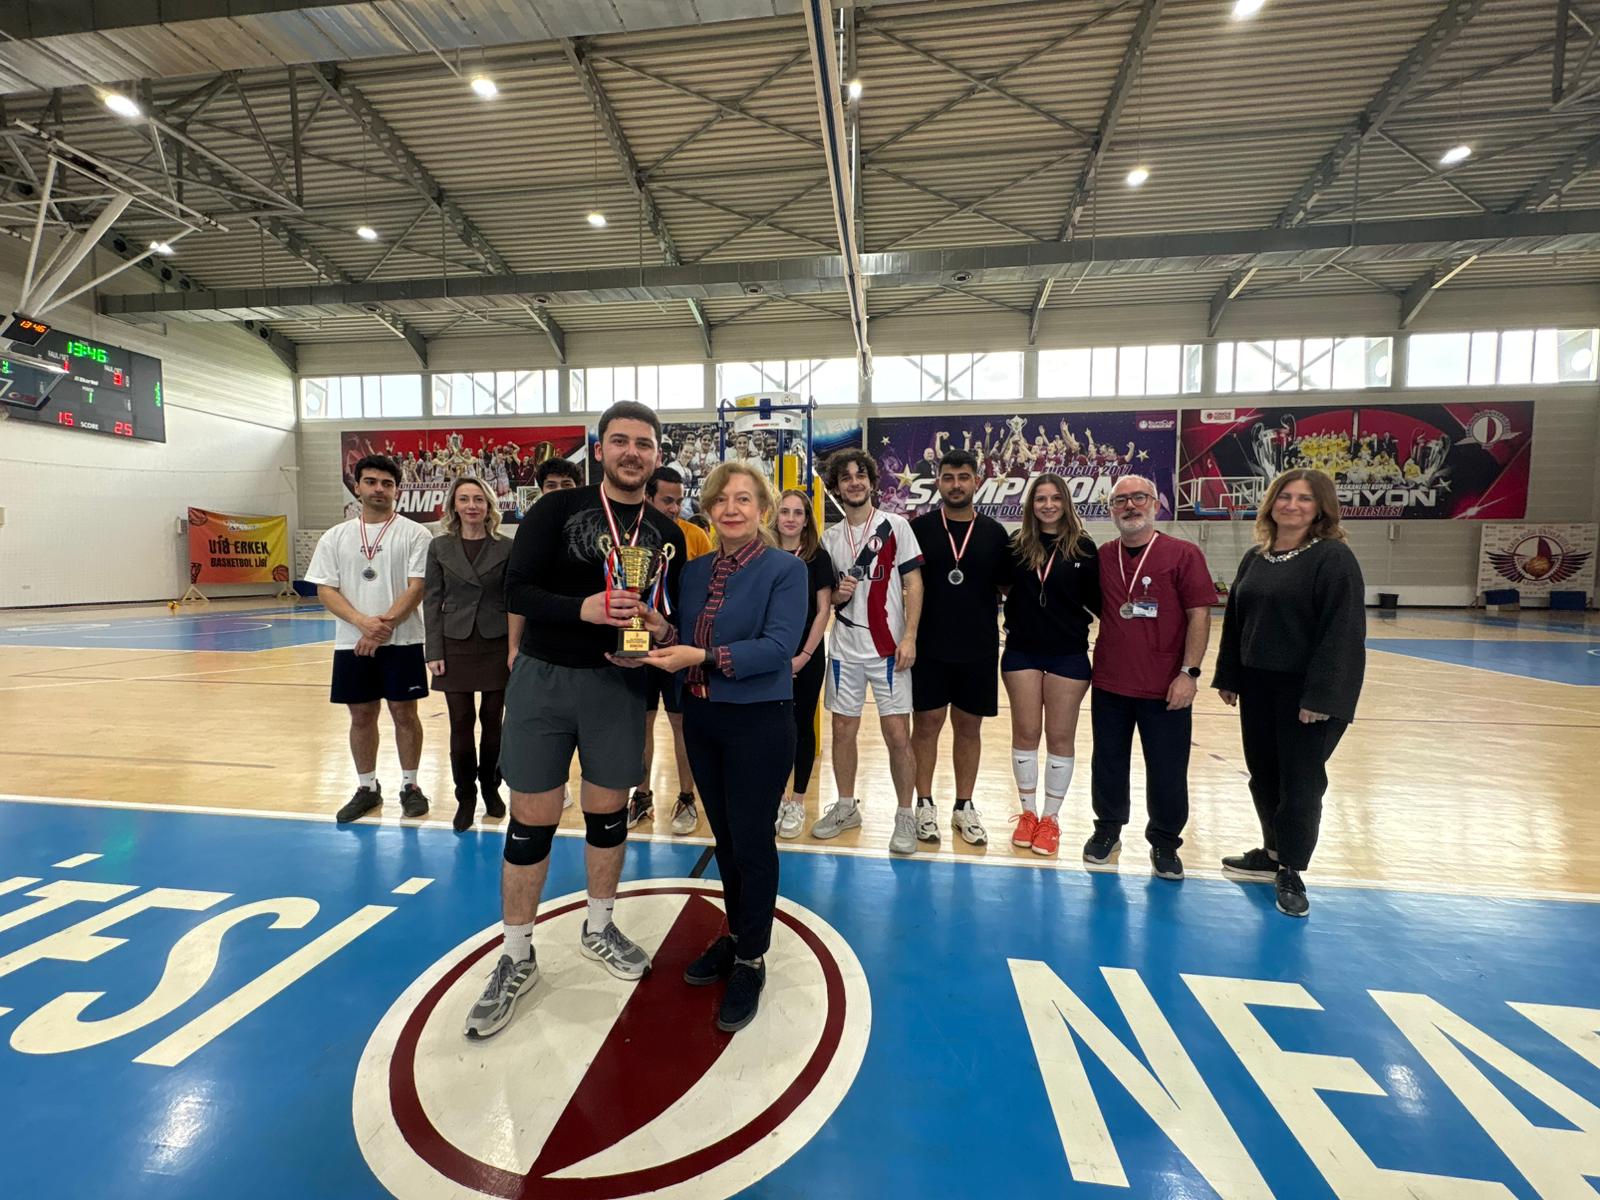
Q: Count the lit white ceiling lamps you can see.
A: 9